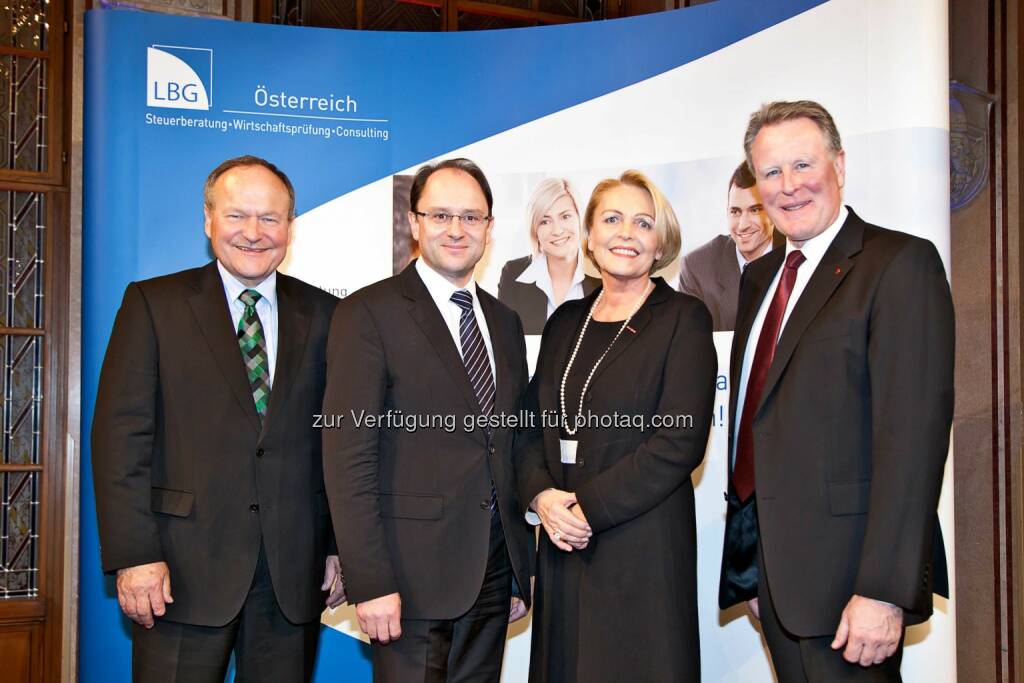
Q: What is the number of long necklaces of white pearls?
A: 1